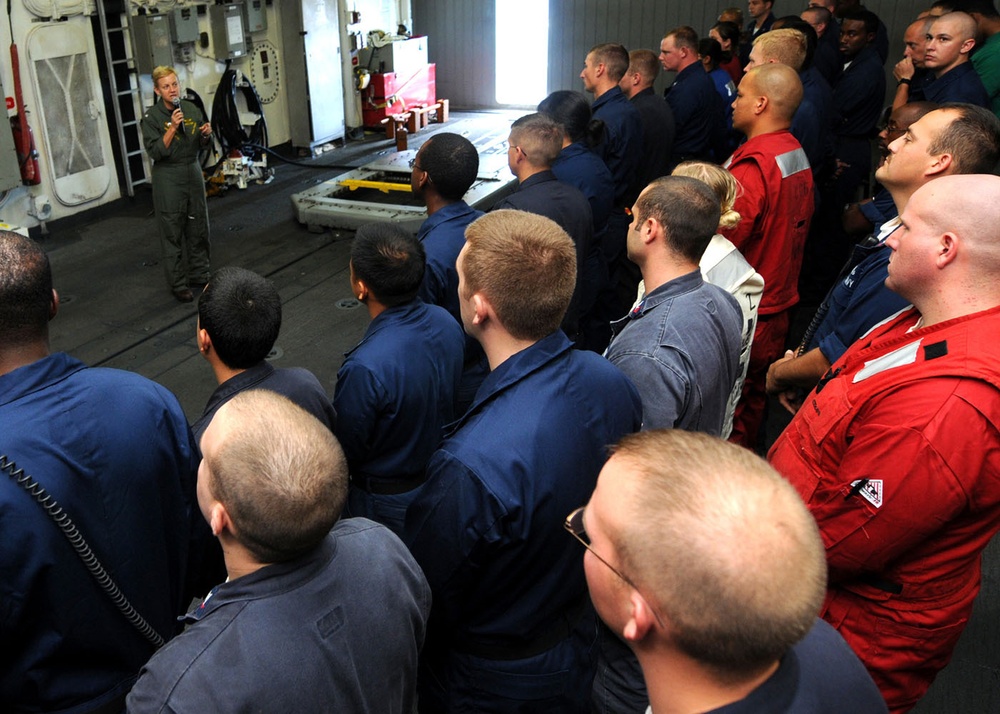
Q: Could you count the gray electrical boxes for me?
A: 4